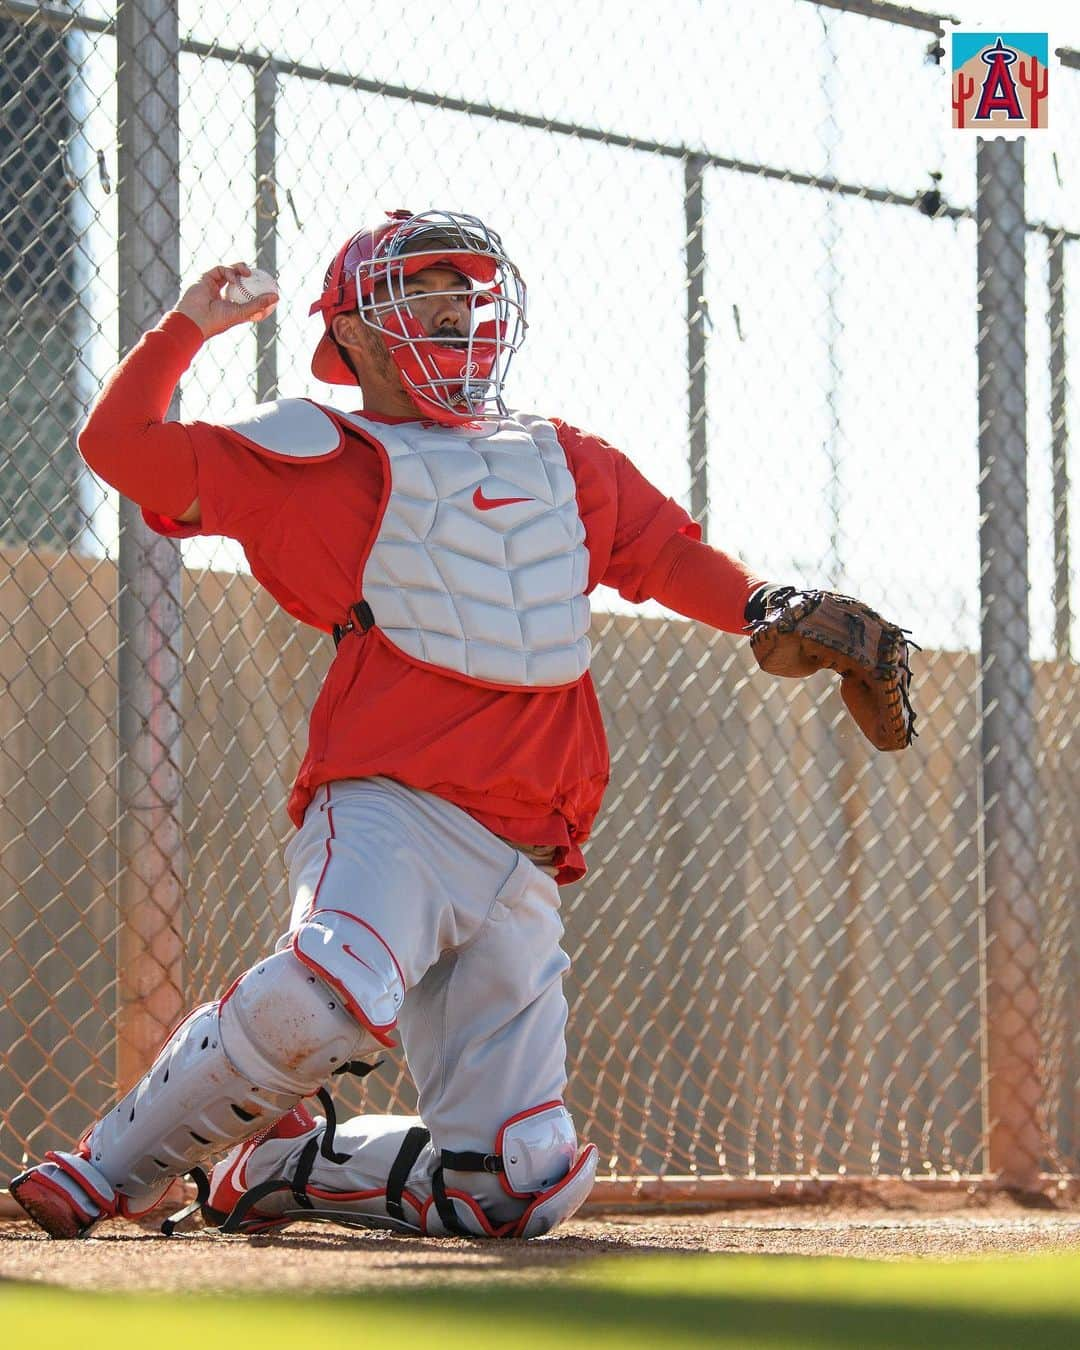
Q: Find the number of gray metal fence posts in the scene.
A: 5